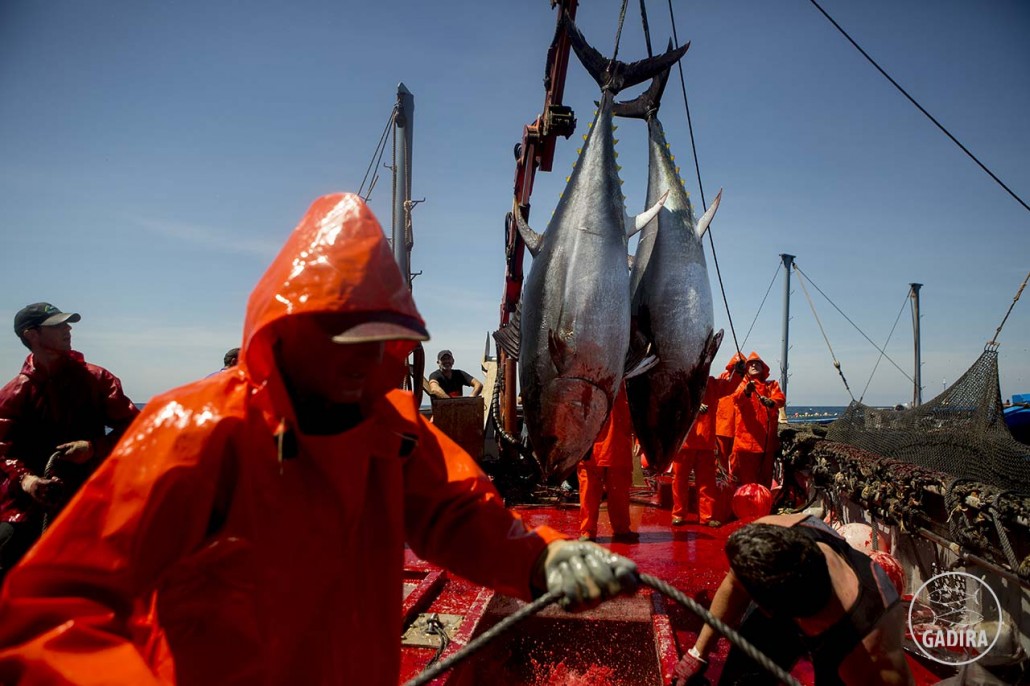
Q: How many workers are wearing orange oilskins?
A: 5